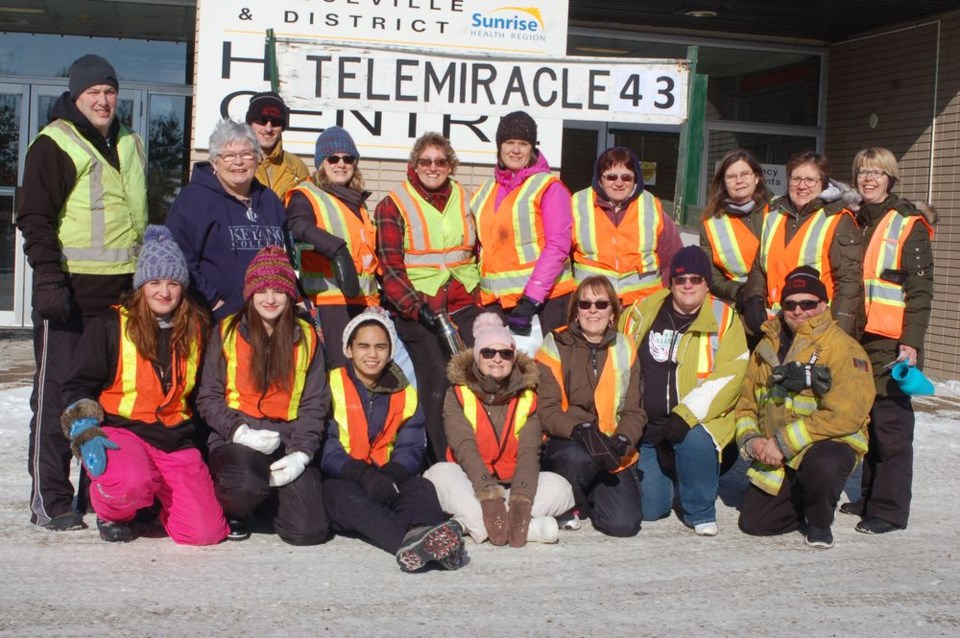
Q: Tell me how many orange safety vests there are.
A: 11